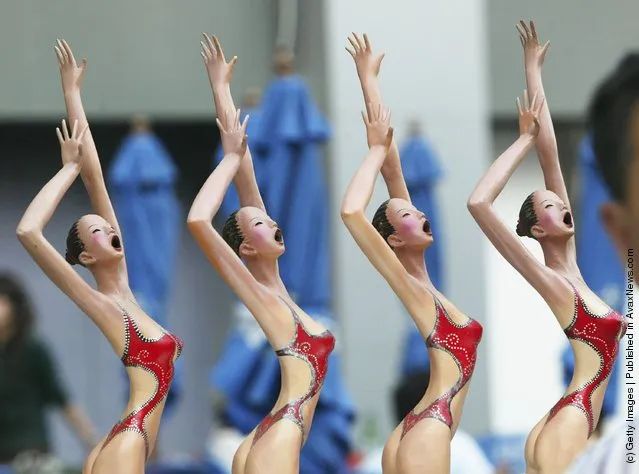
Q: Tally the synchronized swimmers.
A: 4